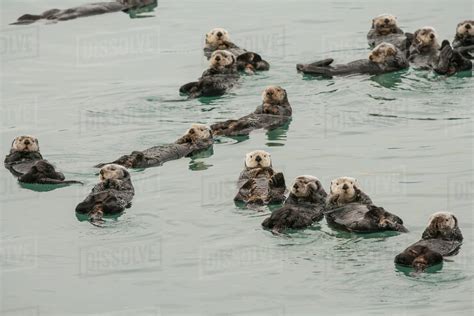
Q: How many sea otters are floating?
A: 15